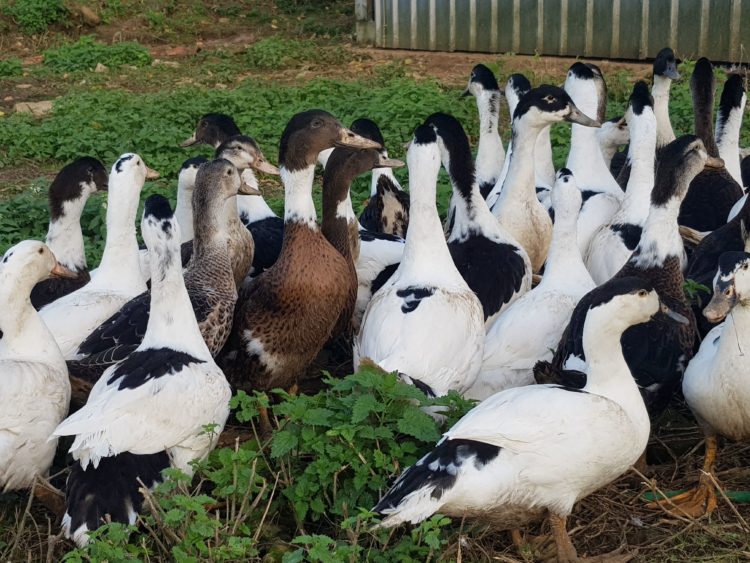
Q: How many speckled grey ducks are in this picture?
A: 2